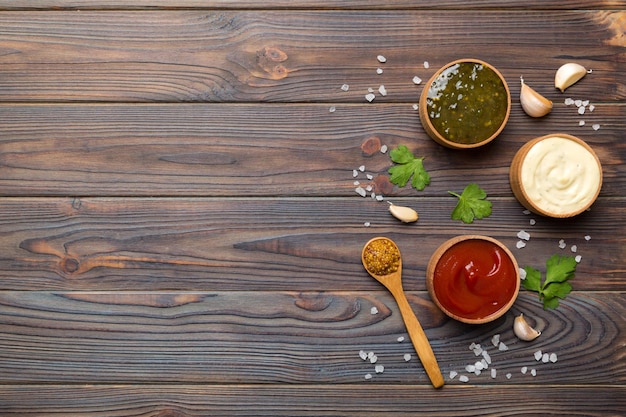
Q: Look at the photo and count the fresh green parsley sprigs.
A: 3